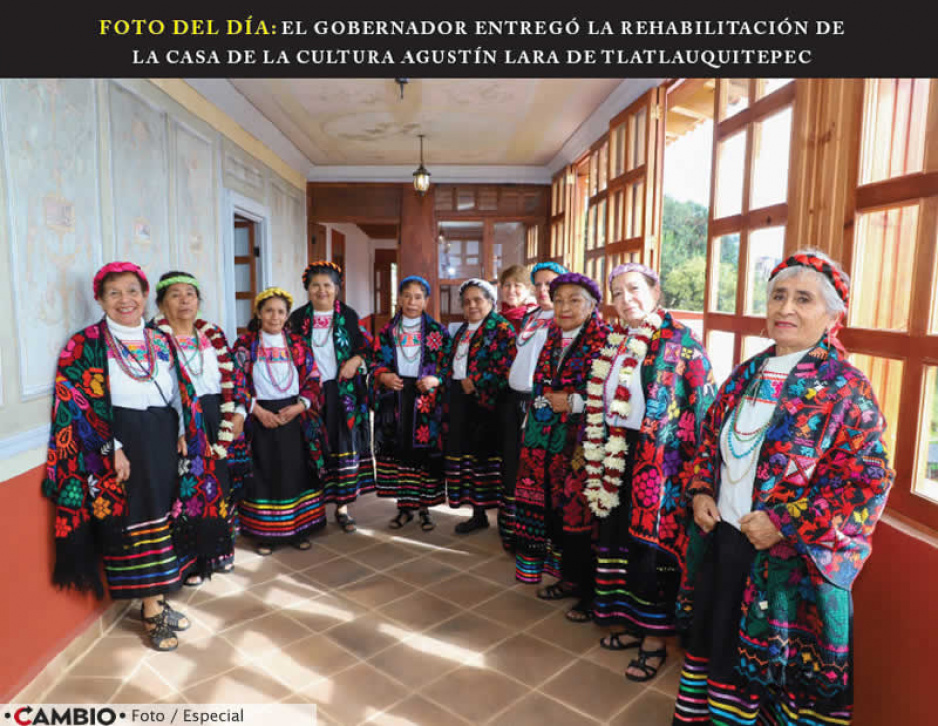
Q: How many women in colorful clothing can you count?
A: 11